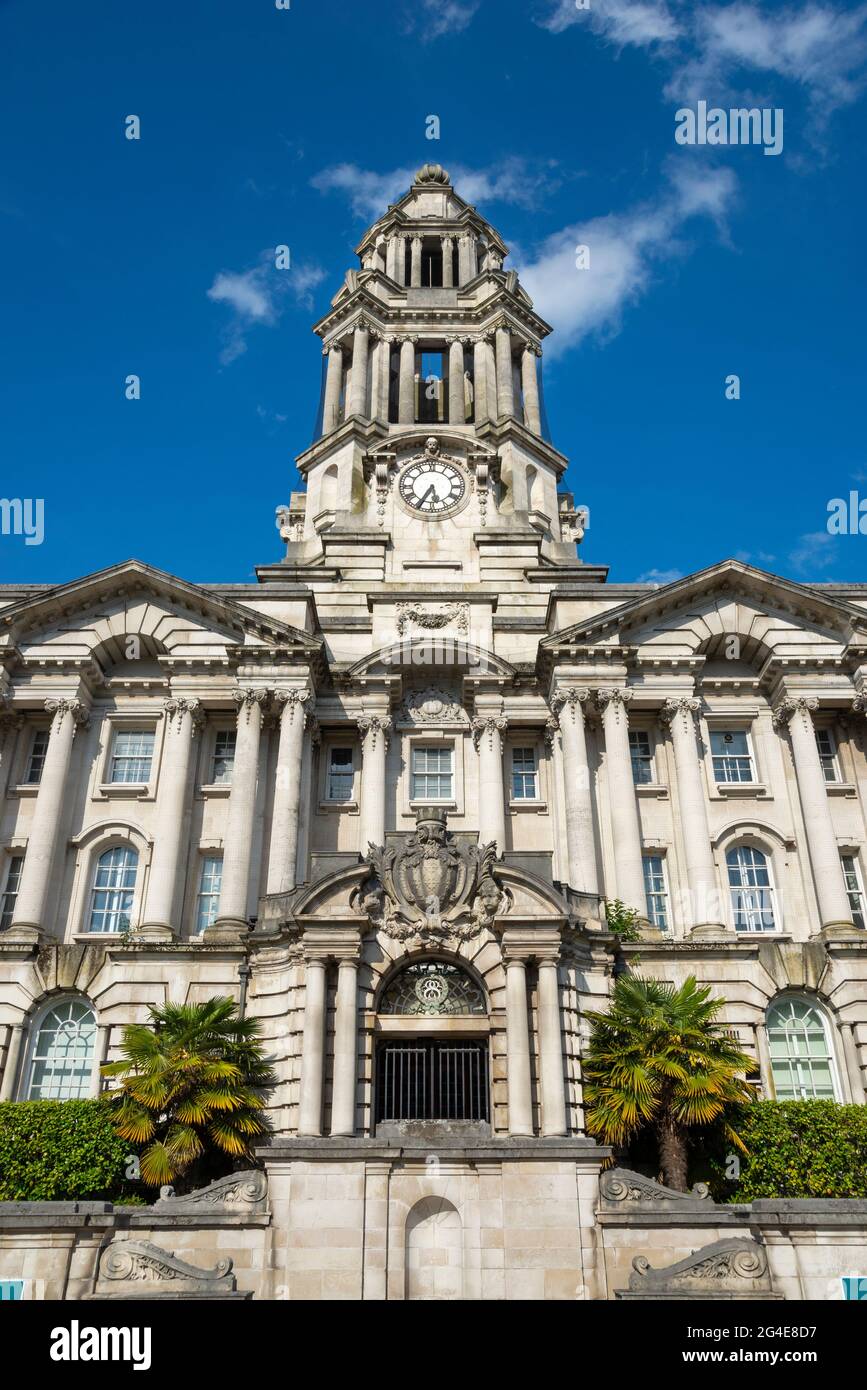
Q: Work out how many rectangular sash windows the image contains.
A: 13